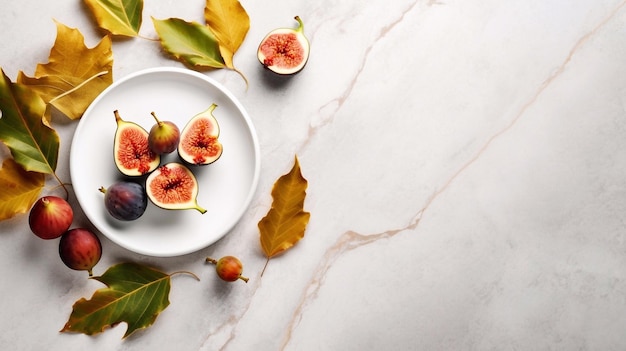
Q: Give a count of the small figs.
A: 2